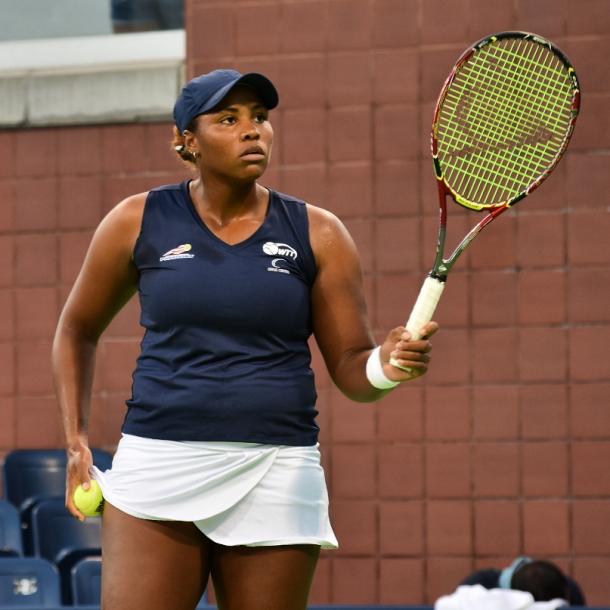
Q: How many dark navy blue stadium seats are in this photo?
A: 5